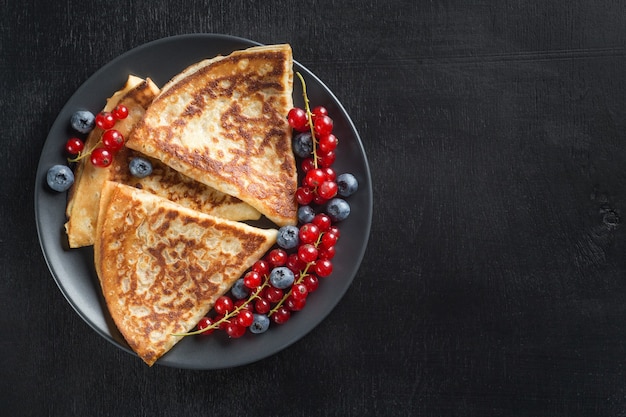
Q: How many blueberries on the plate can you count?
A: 11